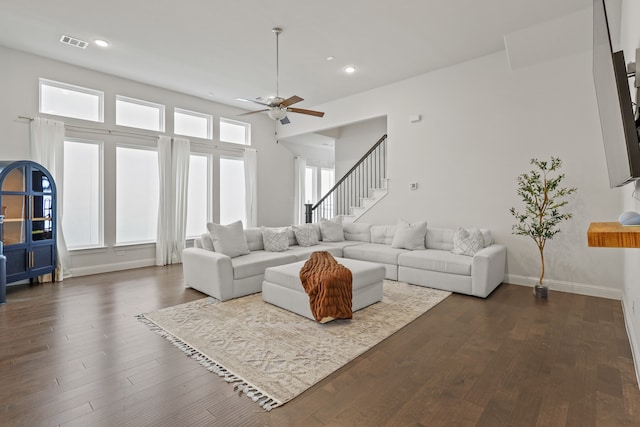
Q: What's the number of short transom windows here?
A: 4